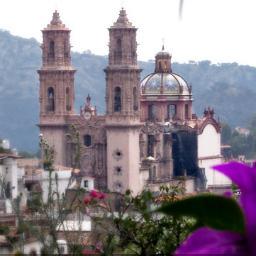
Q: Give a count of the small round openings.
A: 3